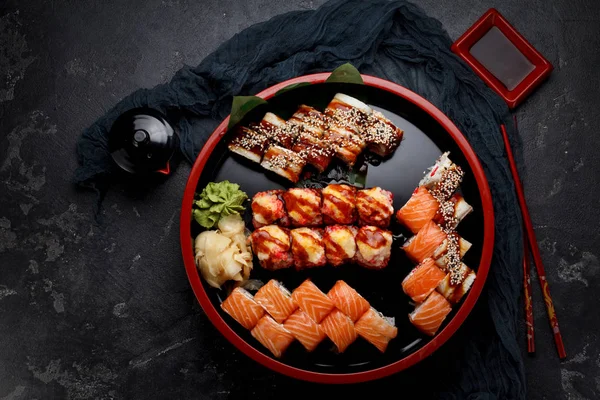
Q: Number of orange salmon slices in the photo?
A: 12